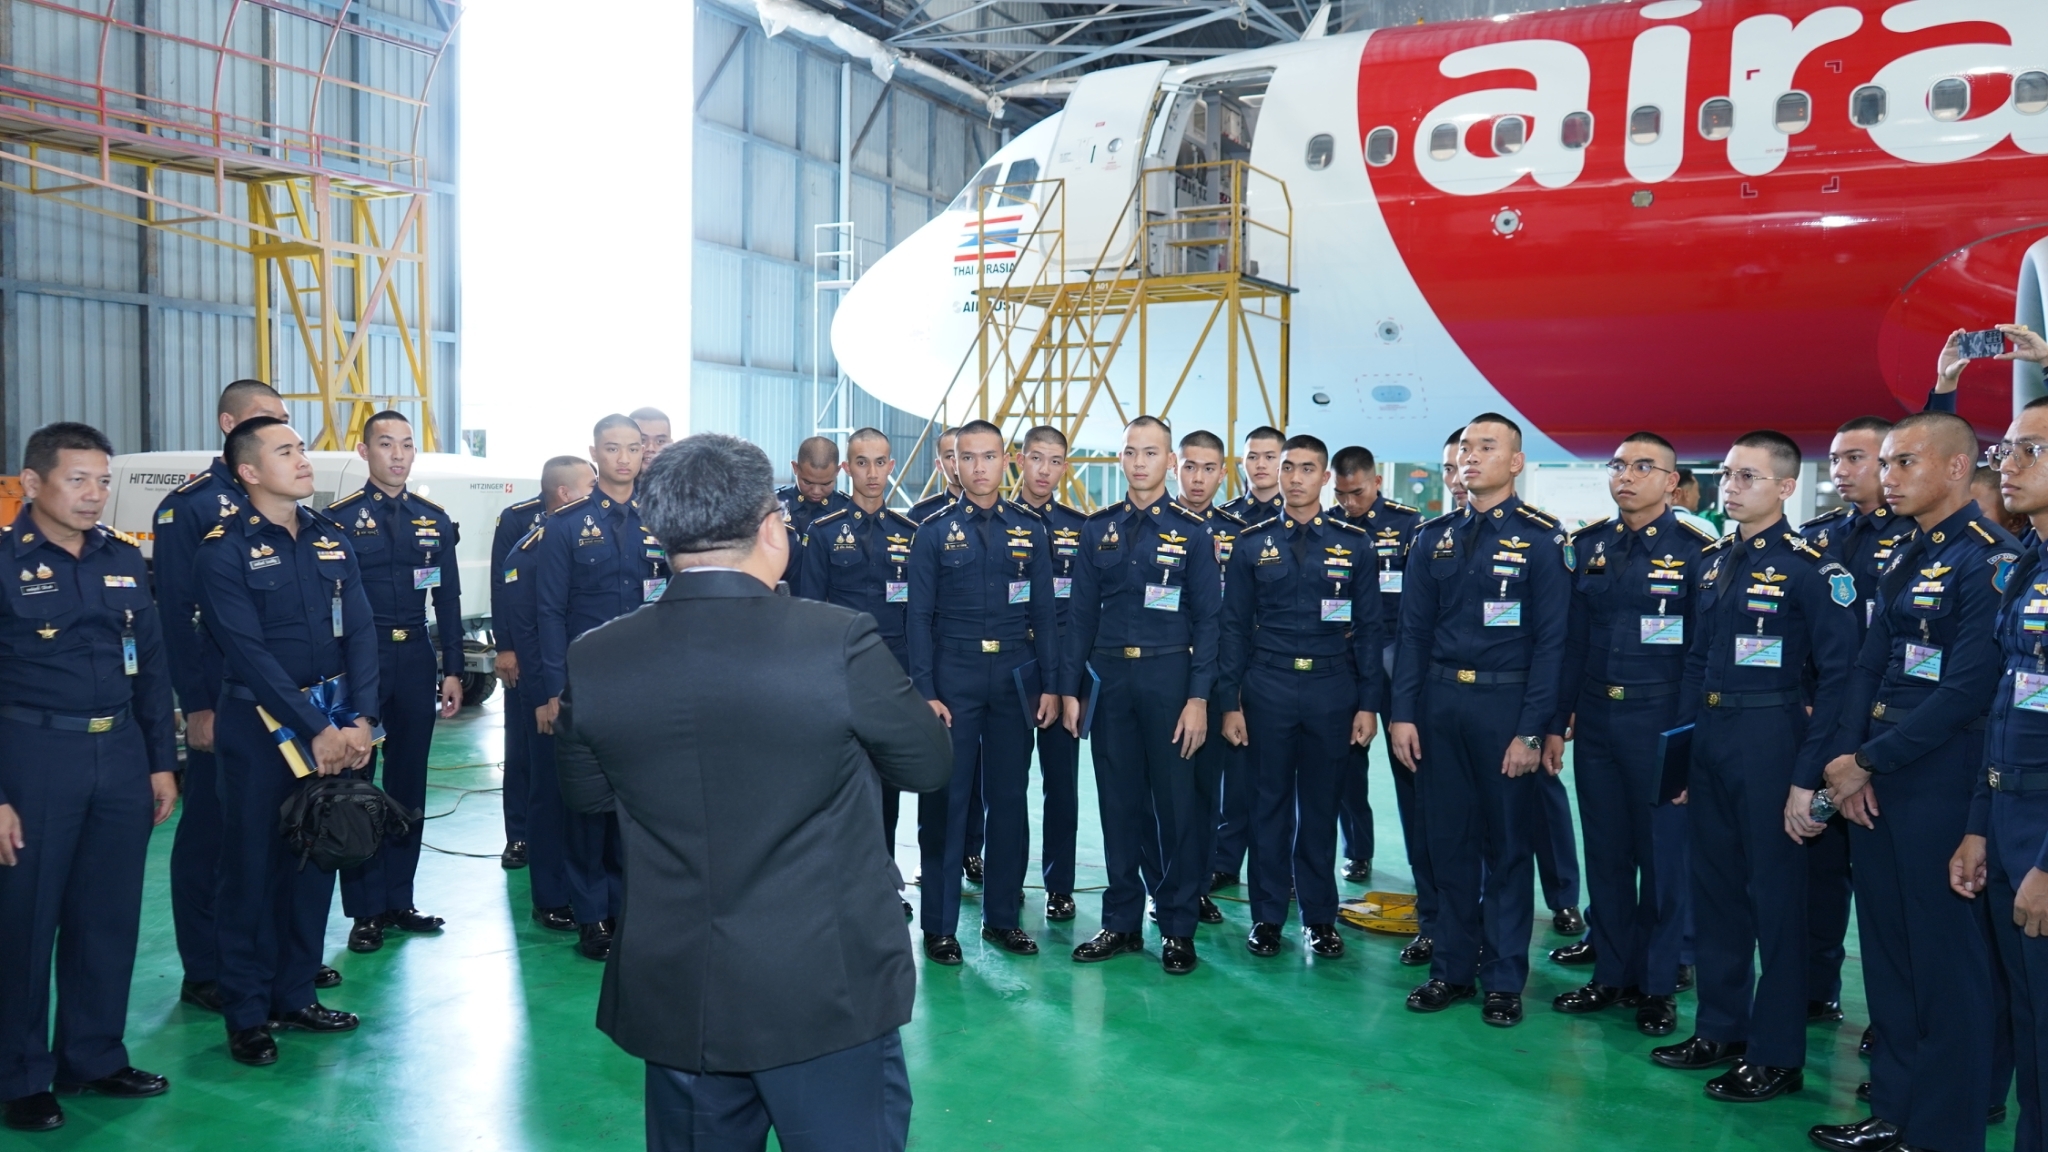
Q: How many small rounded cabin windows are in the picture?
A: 11